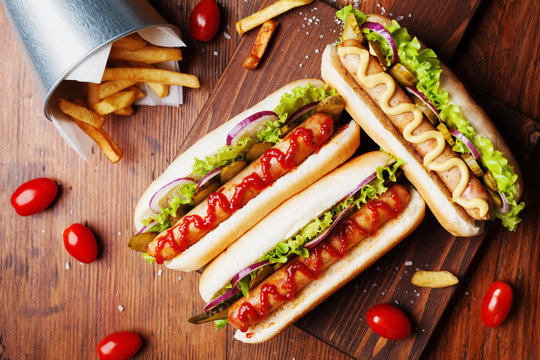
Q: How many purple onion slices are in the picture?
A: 13